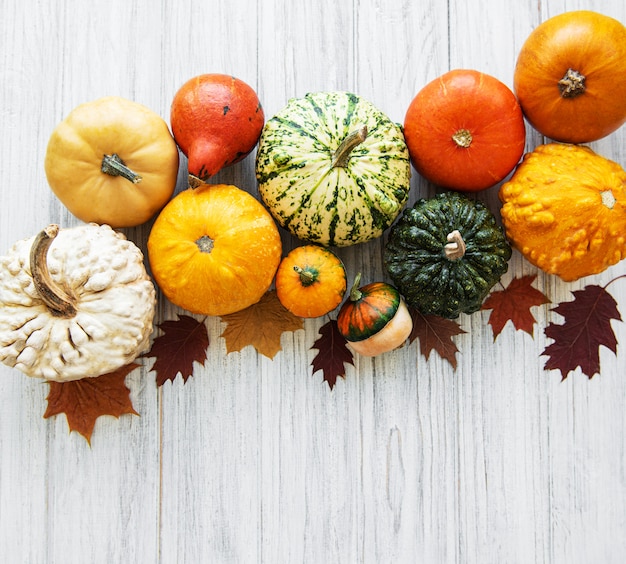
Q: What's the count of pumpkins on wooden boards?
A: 11